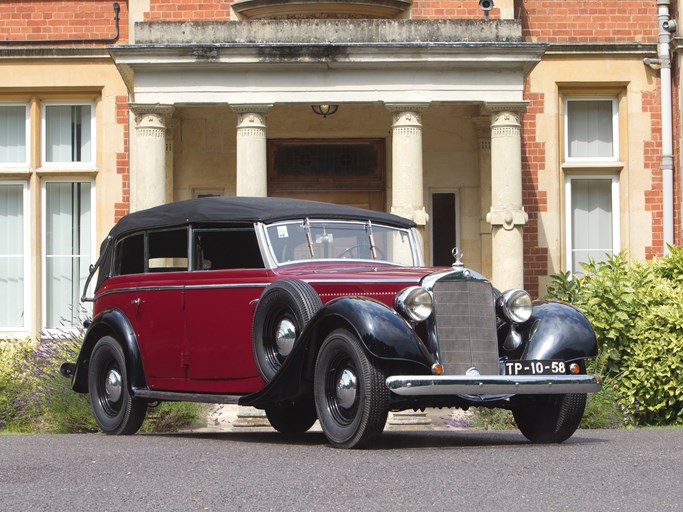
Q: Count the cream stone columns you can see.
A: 4